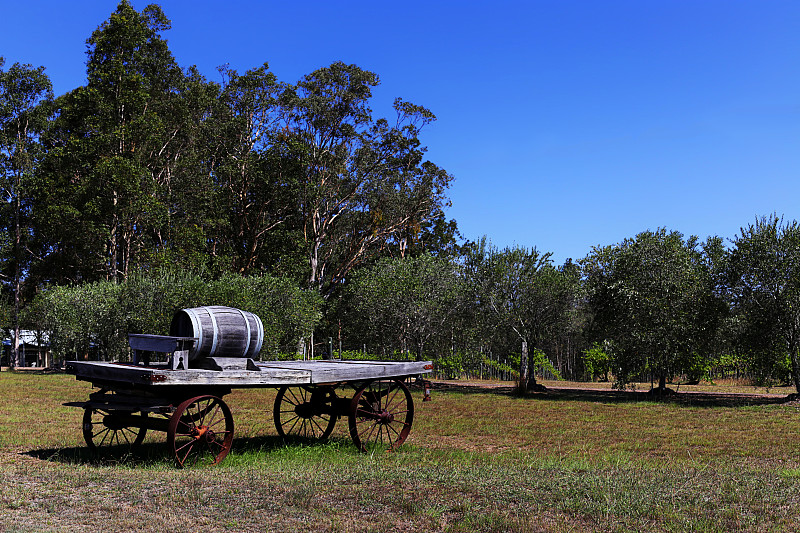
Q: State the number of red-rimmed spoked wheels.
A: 4